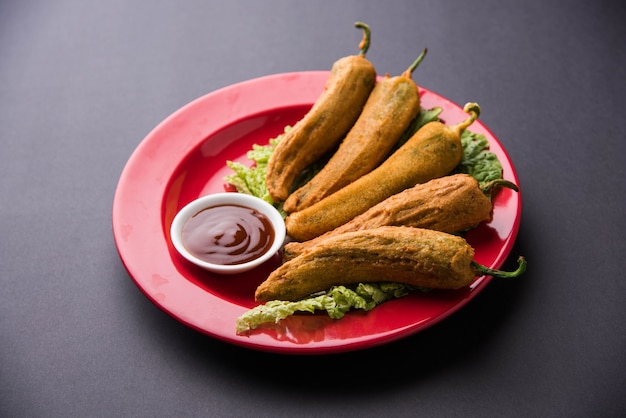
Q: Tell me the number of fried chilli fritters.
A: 5